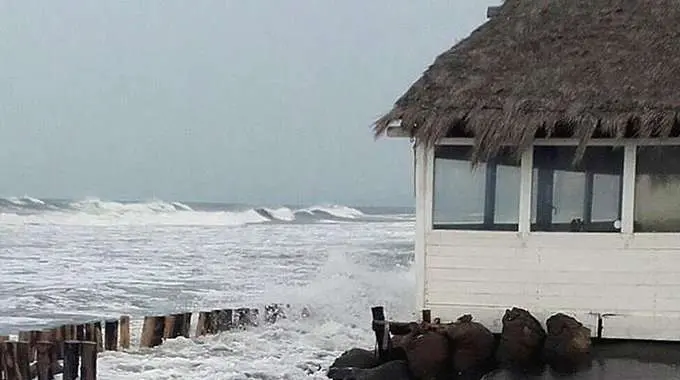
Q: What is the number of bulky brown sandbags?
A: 4